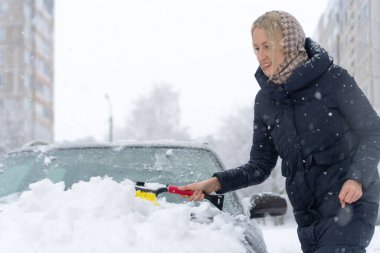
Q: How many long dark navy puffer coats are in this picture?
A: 1